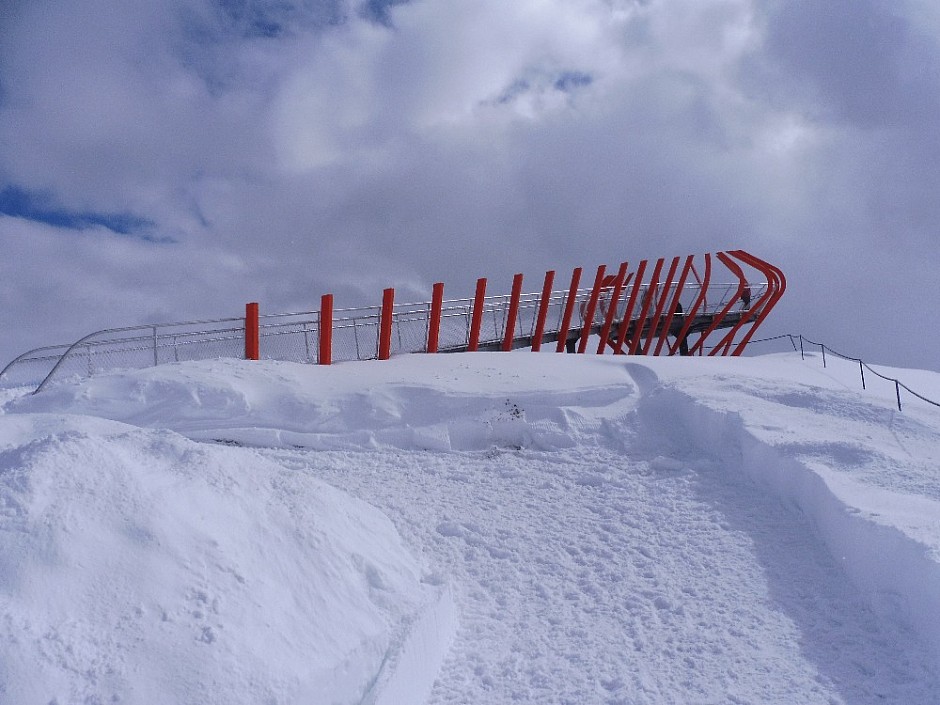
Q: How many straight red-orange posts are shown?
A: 14